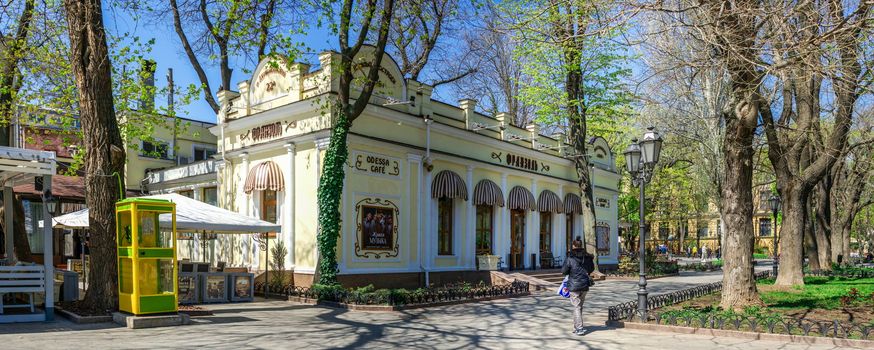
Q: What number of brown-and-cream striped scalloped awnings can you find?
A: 6